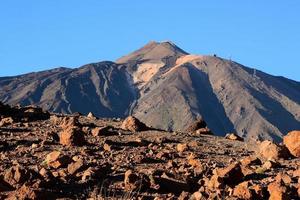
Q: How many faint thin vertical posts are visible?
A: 2